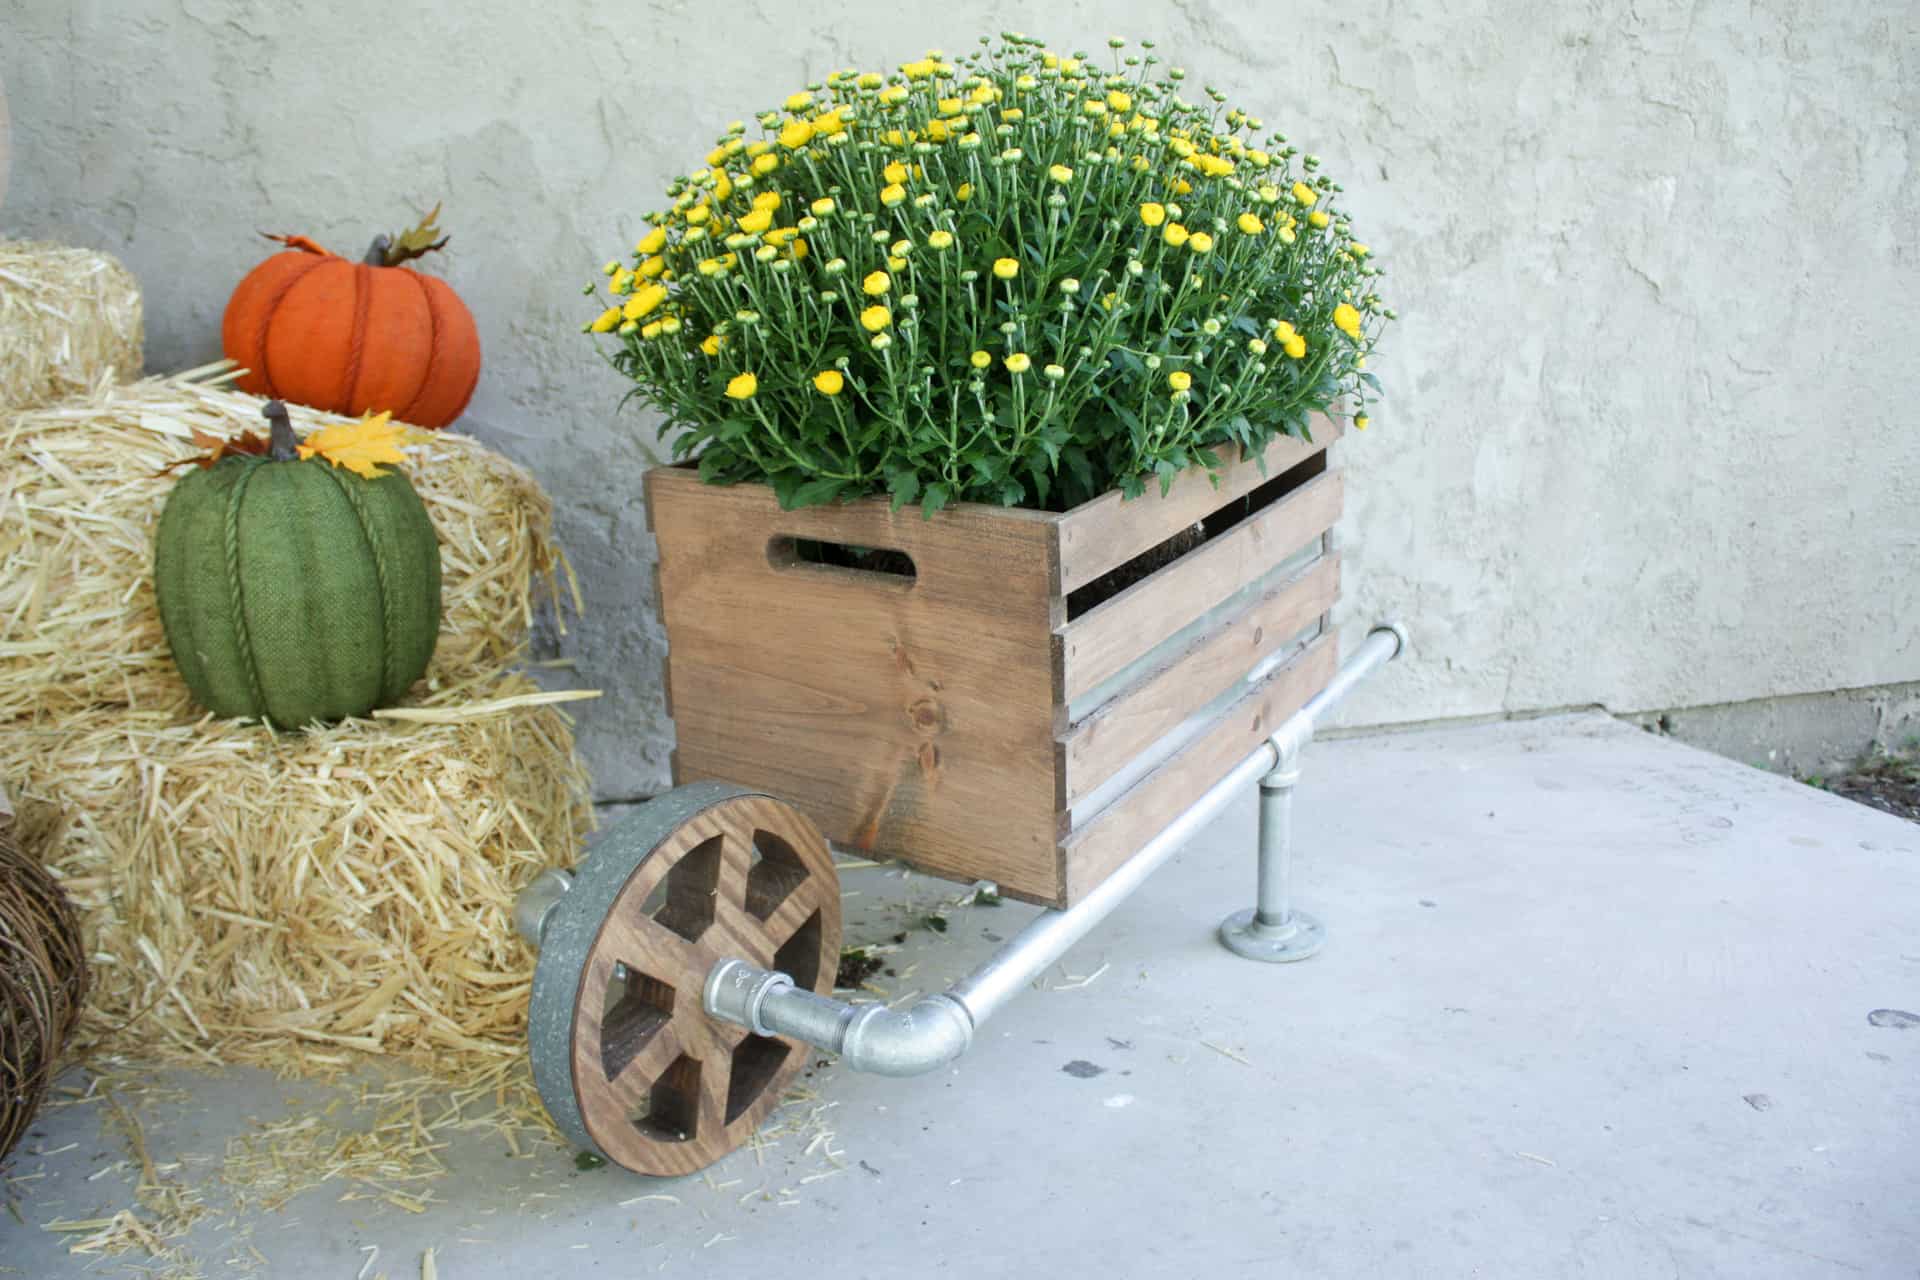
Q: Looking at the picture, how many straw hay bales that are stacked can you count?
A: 3